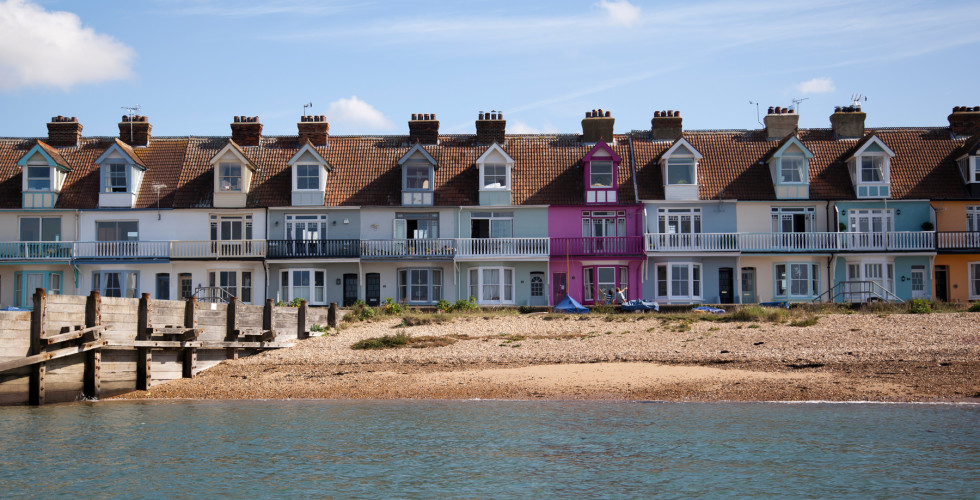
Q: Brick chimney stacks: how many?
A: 11